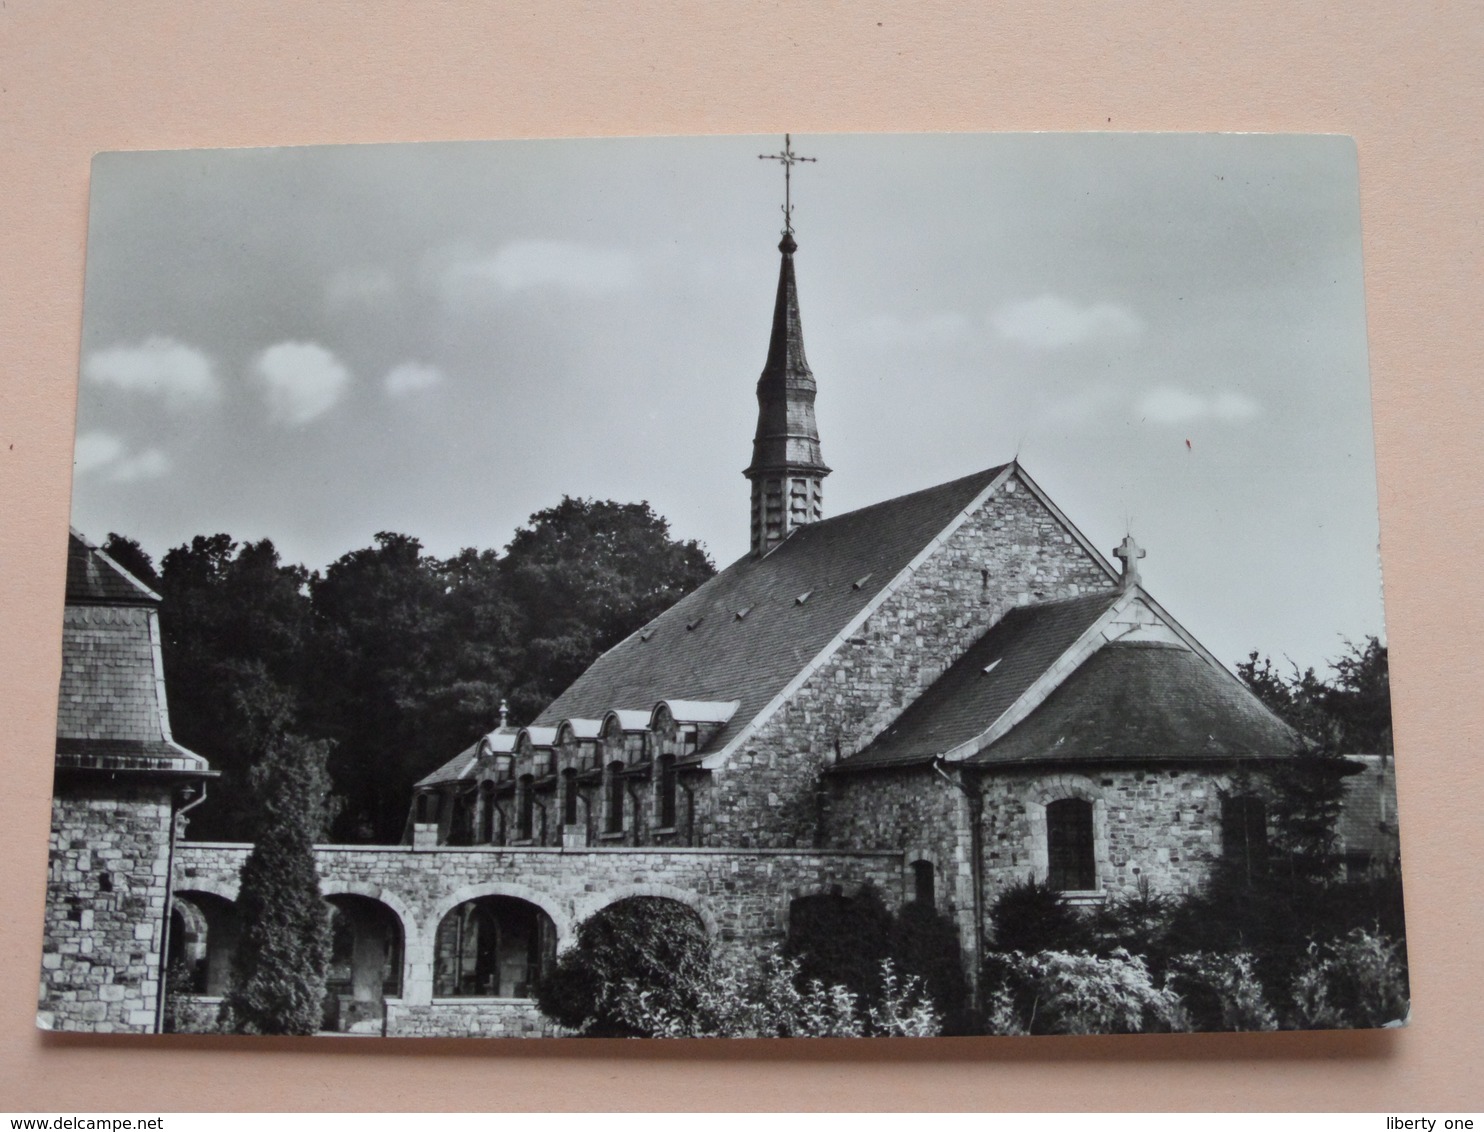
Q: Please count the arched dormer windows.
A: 5